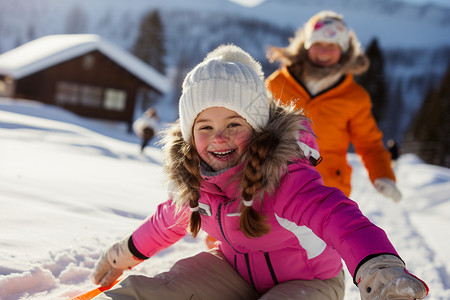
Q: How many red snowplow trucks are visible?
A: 0